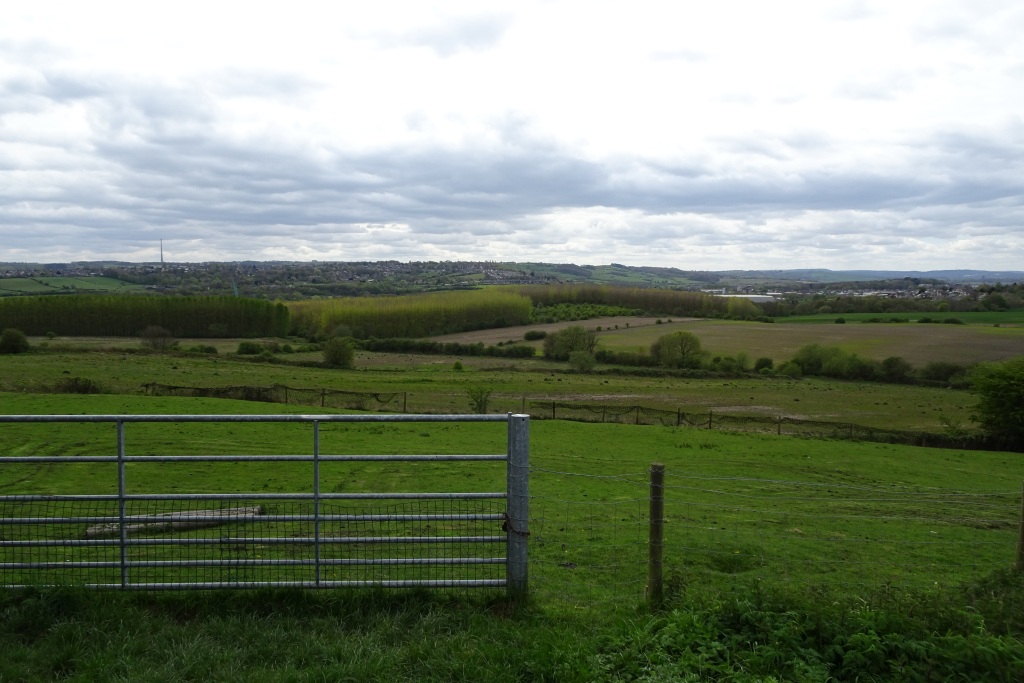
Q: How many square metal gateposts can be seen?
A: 0